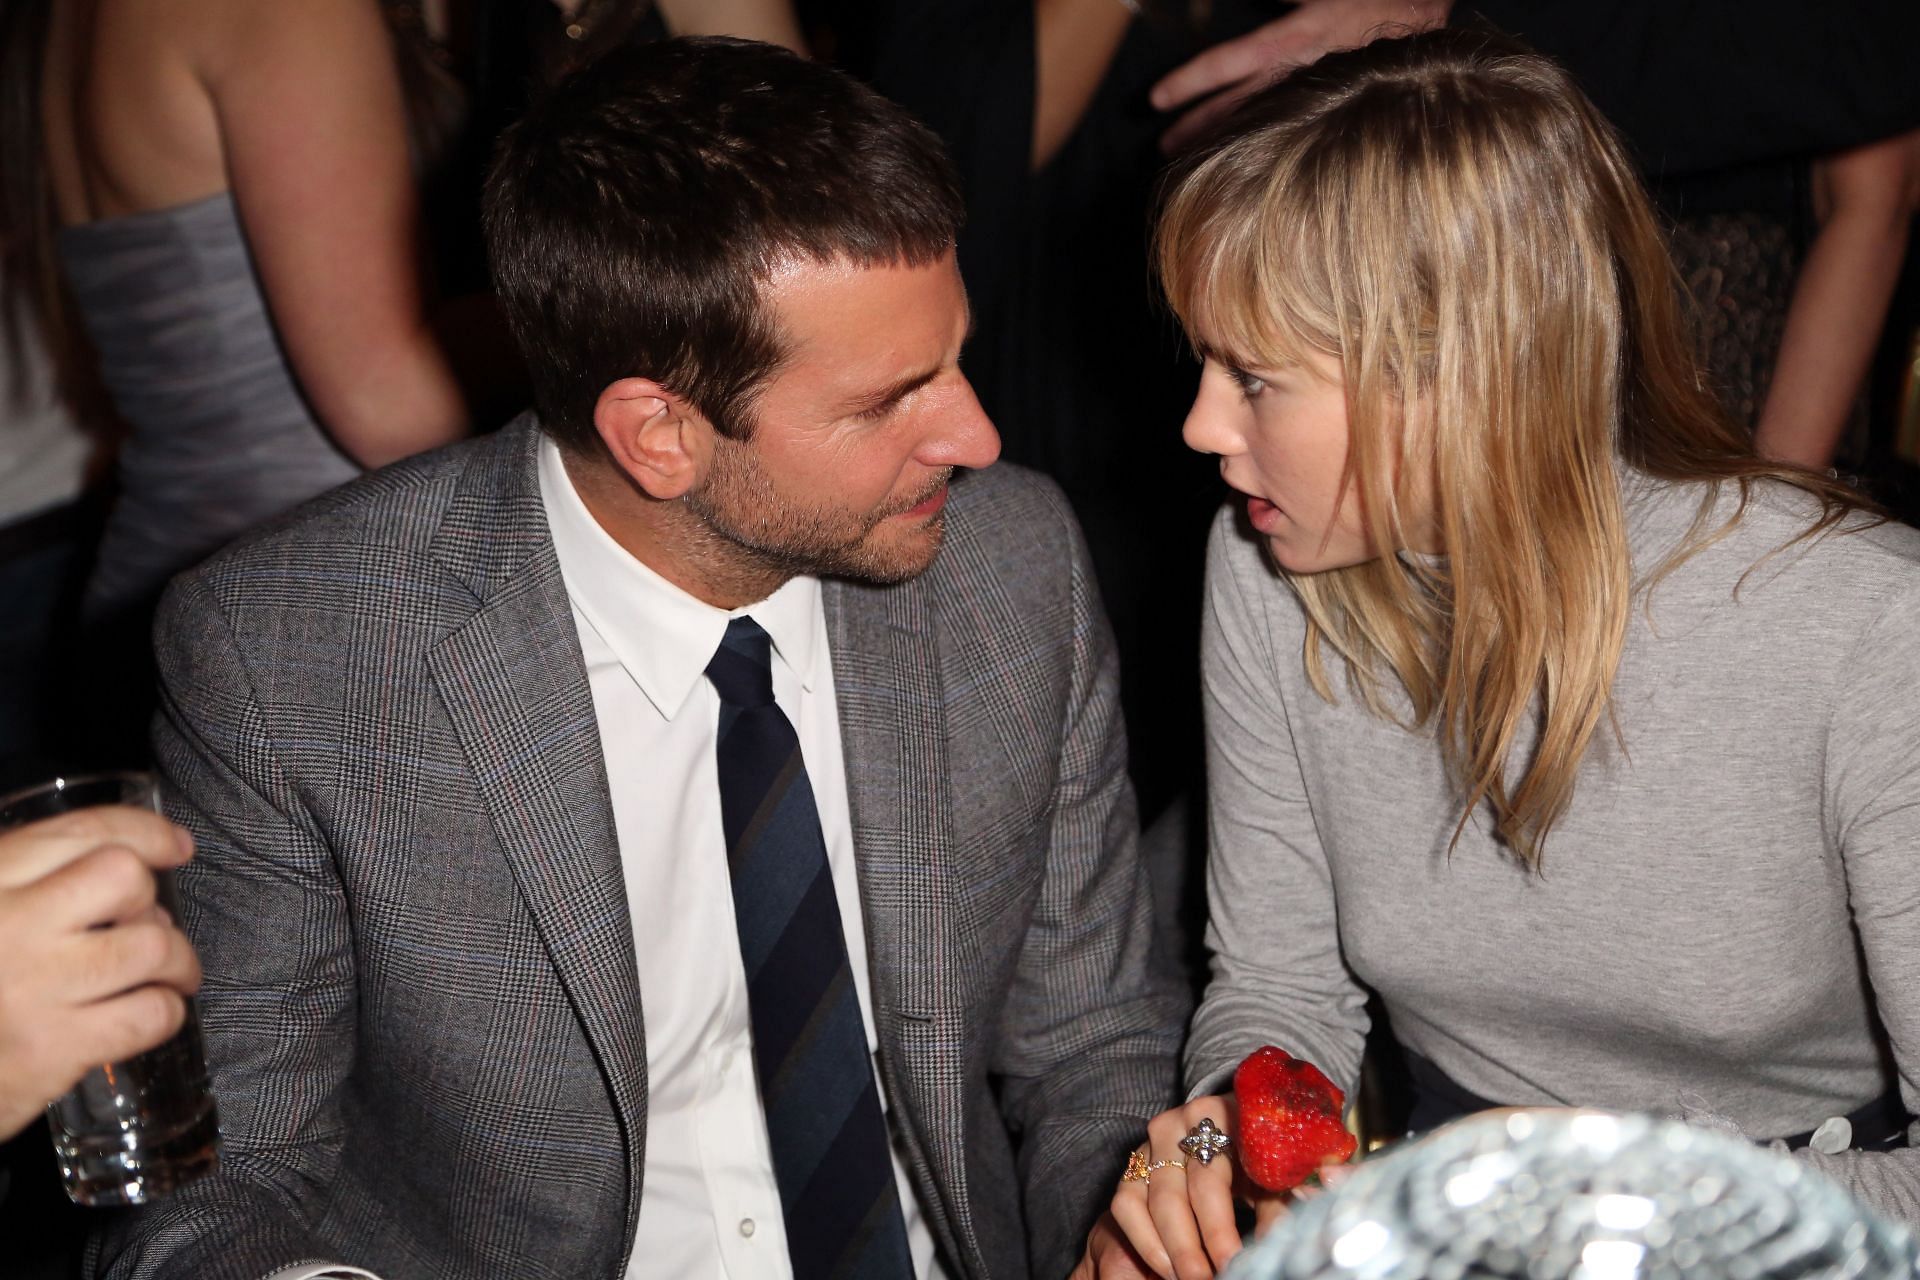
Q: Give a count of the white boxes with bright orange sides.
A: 0